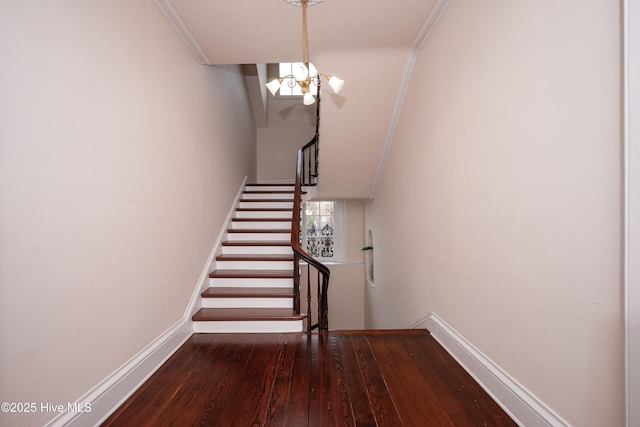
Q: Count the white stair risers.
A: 11